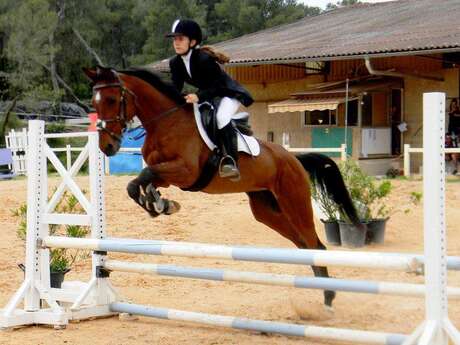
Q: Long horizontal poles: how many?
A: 3